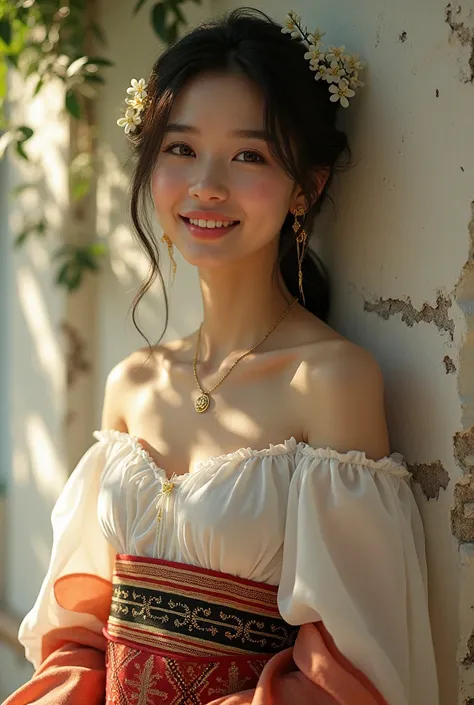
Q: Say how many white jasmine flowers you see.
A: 12